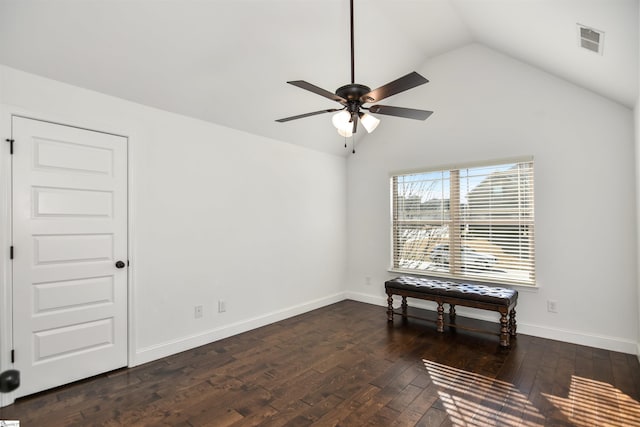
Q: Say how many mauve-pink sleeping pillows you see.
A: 0